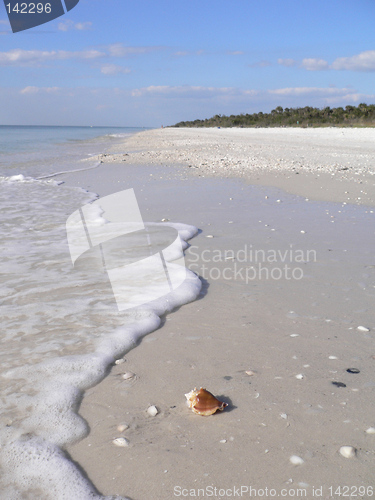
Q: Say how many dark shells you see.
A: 2